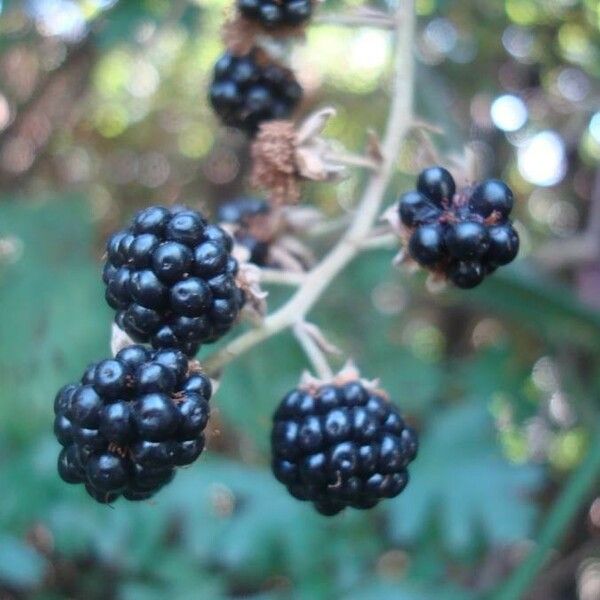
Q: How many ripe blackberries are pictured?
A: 7